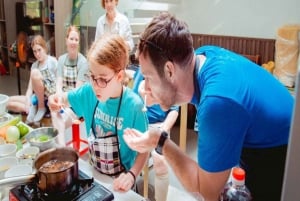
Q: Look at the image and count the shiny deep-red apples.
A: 0